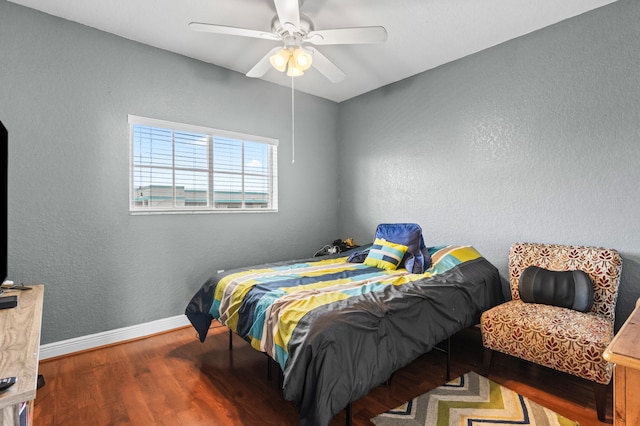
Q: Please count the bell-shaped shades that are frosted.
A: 3